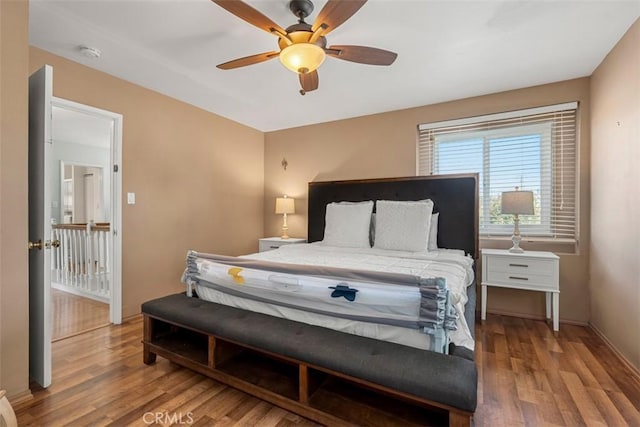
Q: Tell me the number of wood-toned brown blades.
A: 5